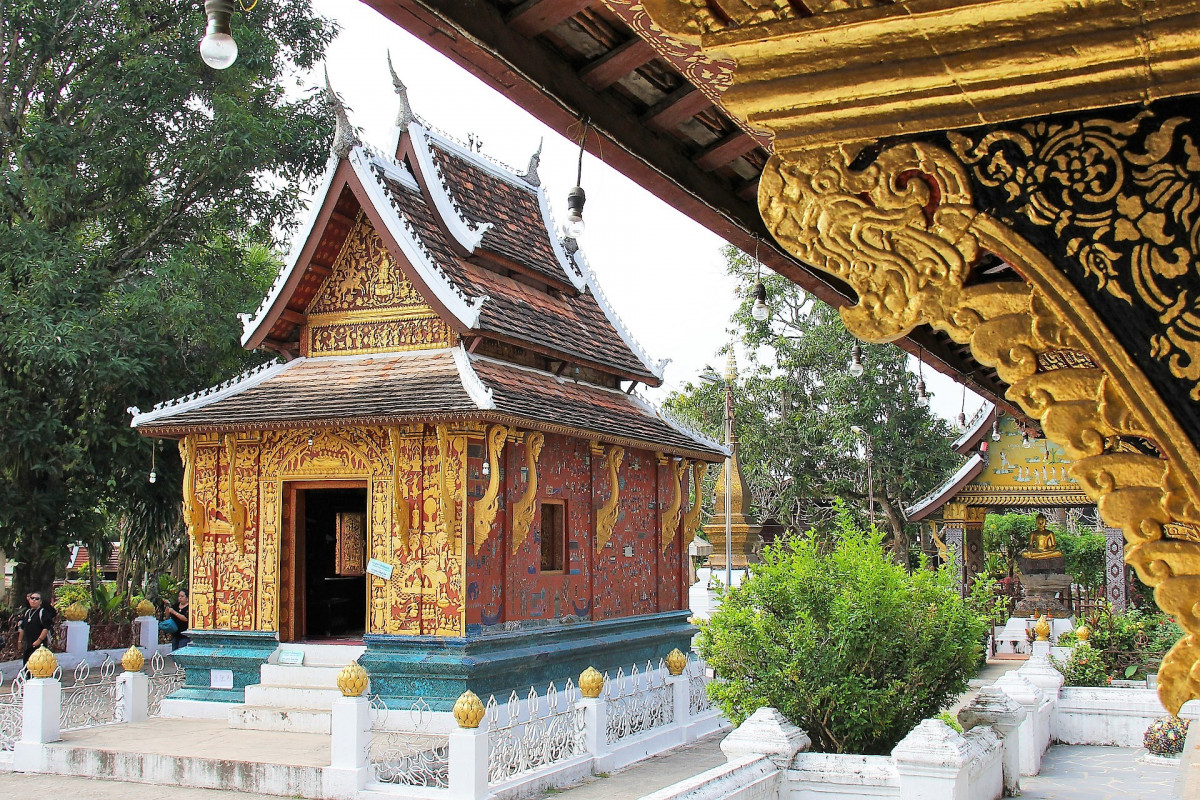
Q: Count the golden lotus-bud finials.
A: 10